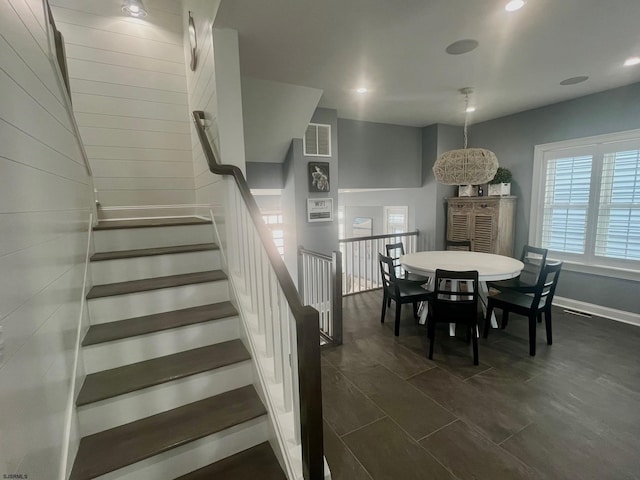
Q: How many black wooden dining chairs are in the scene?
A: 6